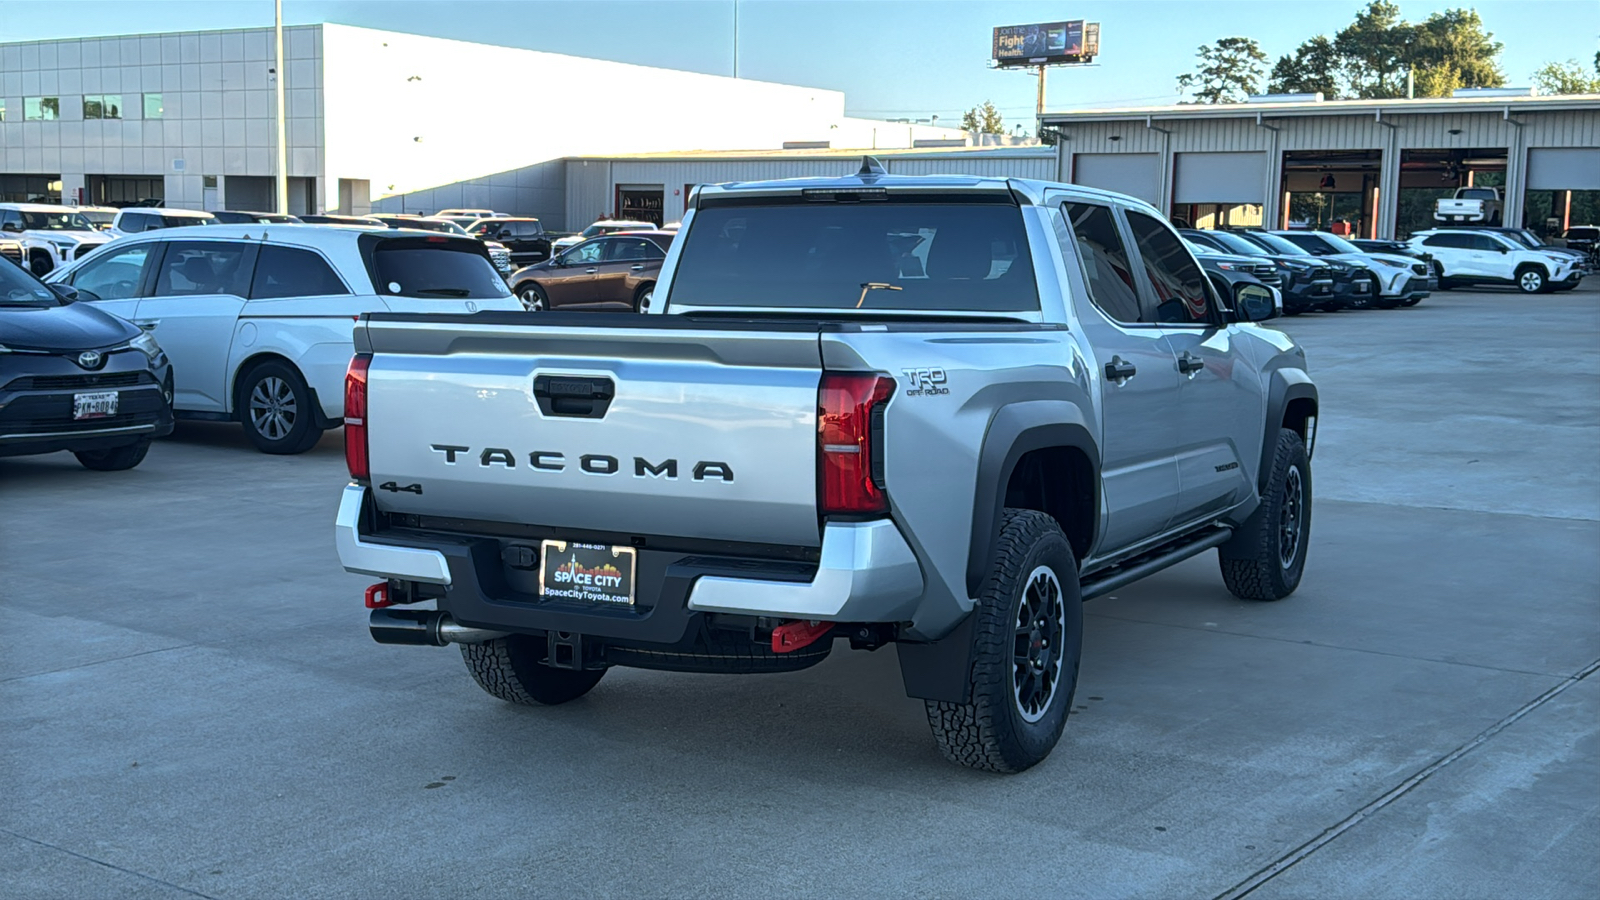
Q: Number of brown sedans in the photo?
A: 1